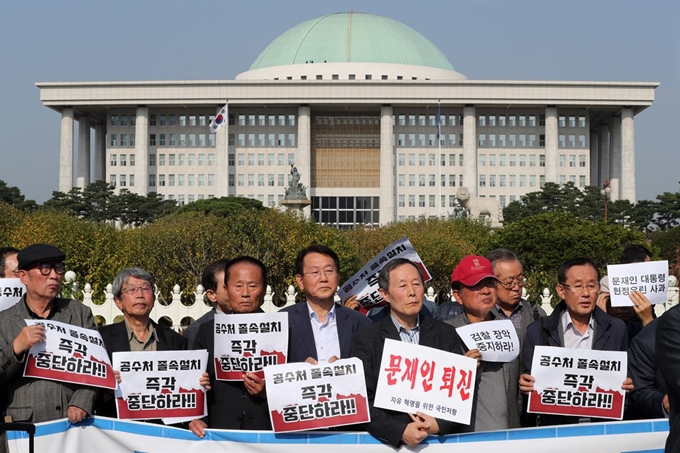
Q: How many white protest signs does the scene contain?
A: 10